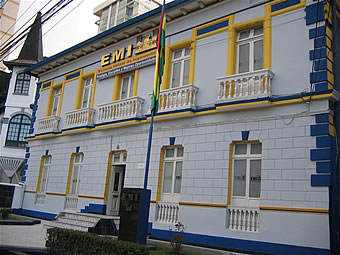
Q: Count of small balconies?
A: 5